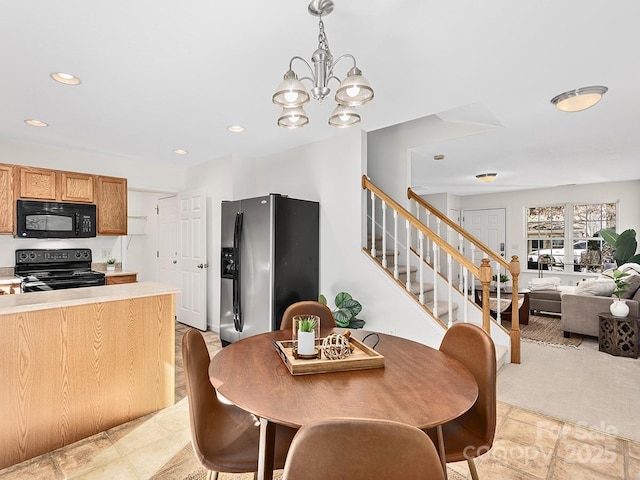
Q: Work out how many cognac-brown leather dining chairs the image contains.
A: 4